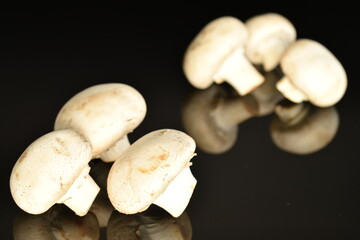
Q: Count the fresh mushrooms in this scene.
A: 6